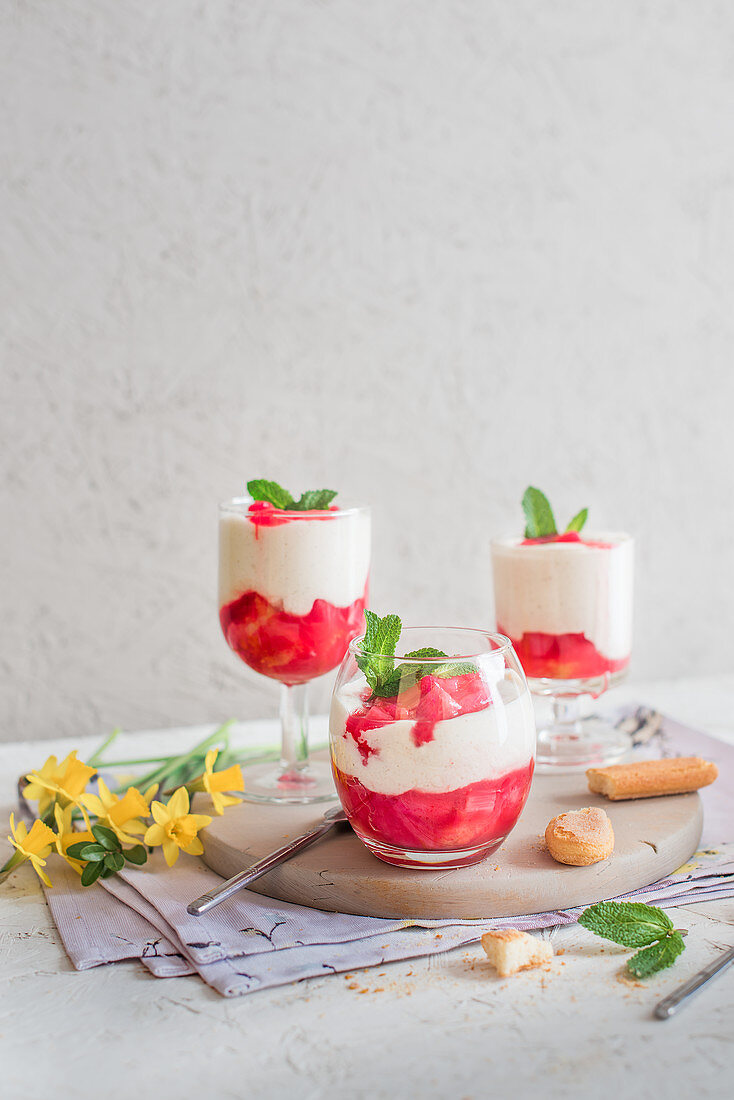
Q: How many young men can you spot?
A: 0